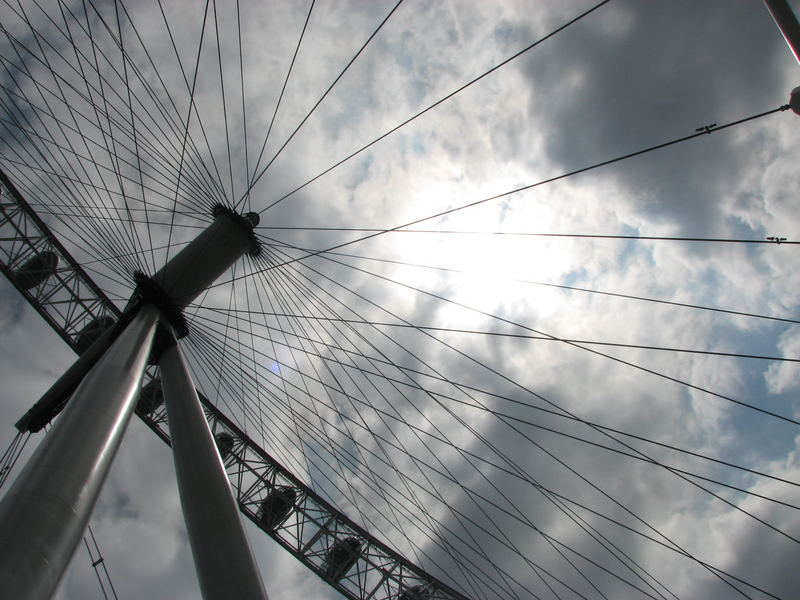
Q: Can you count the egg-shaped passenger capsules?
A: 7